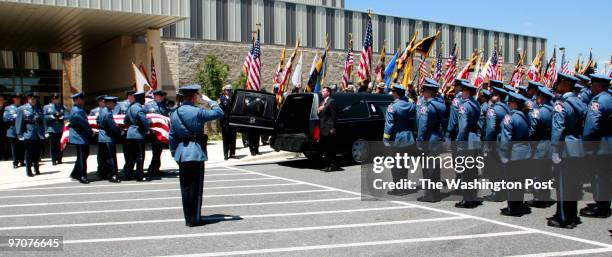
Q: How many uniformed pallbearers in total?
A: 6